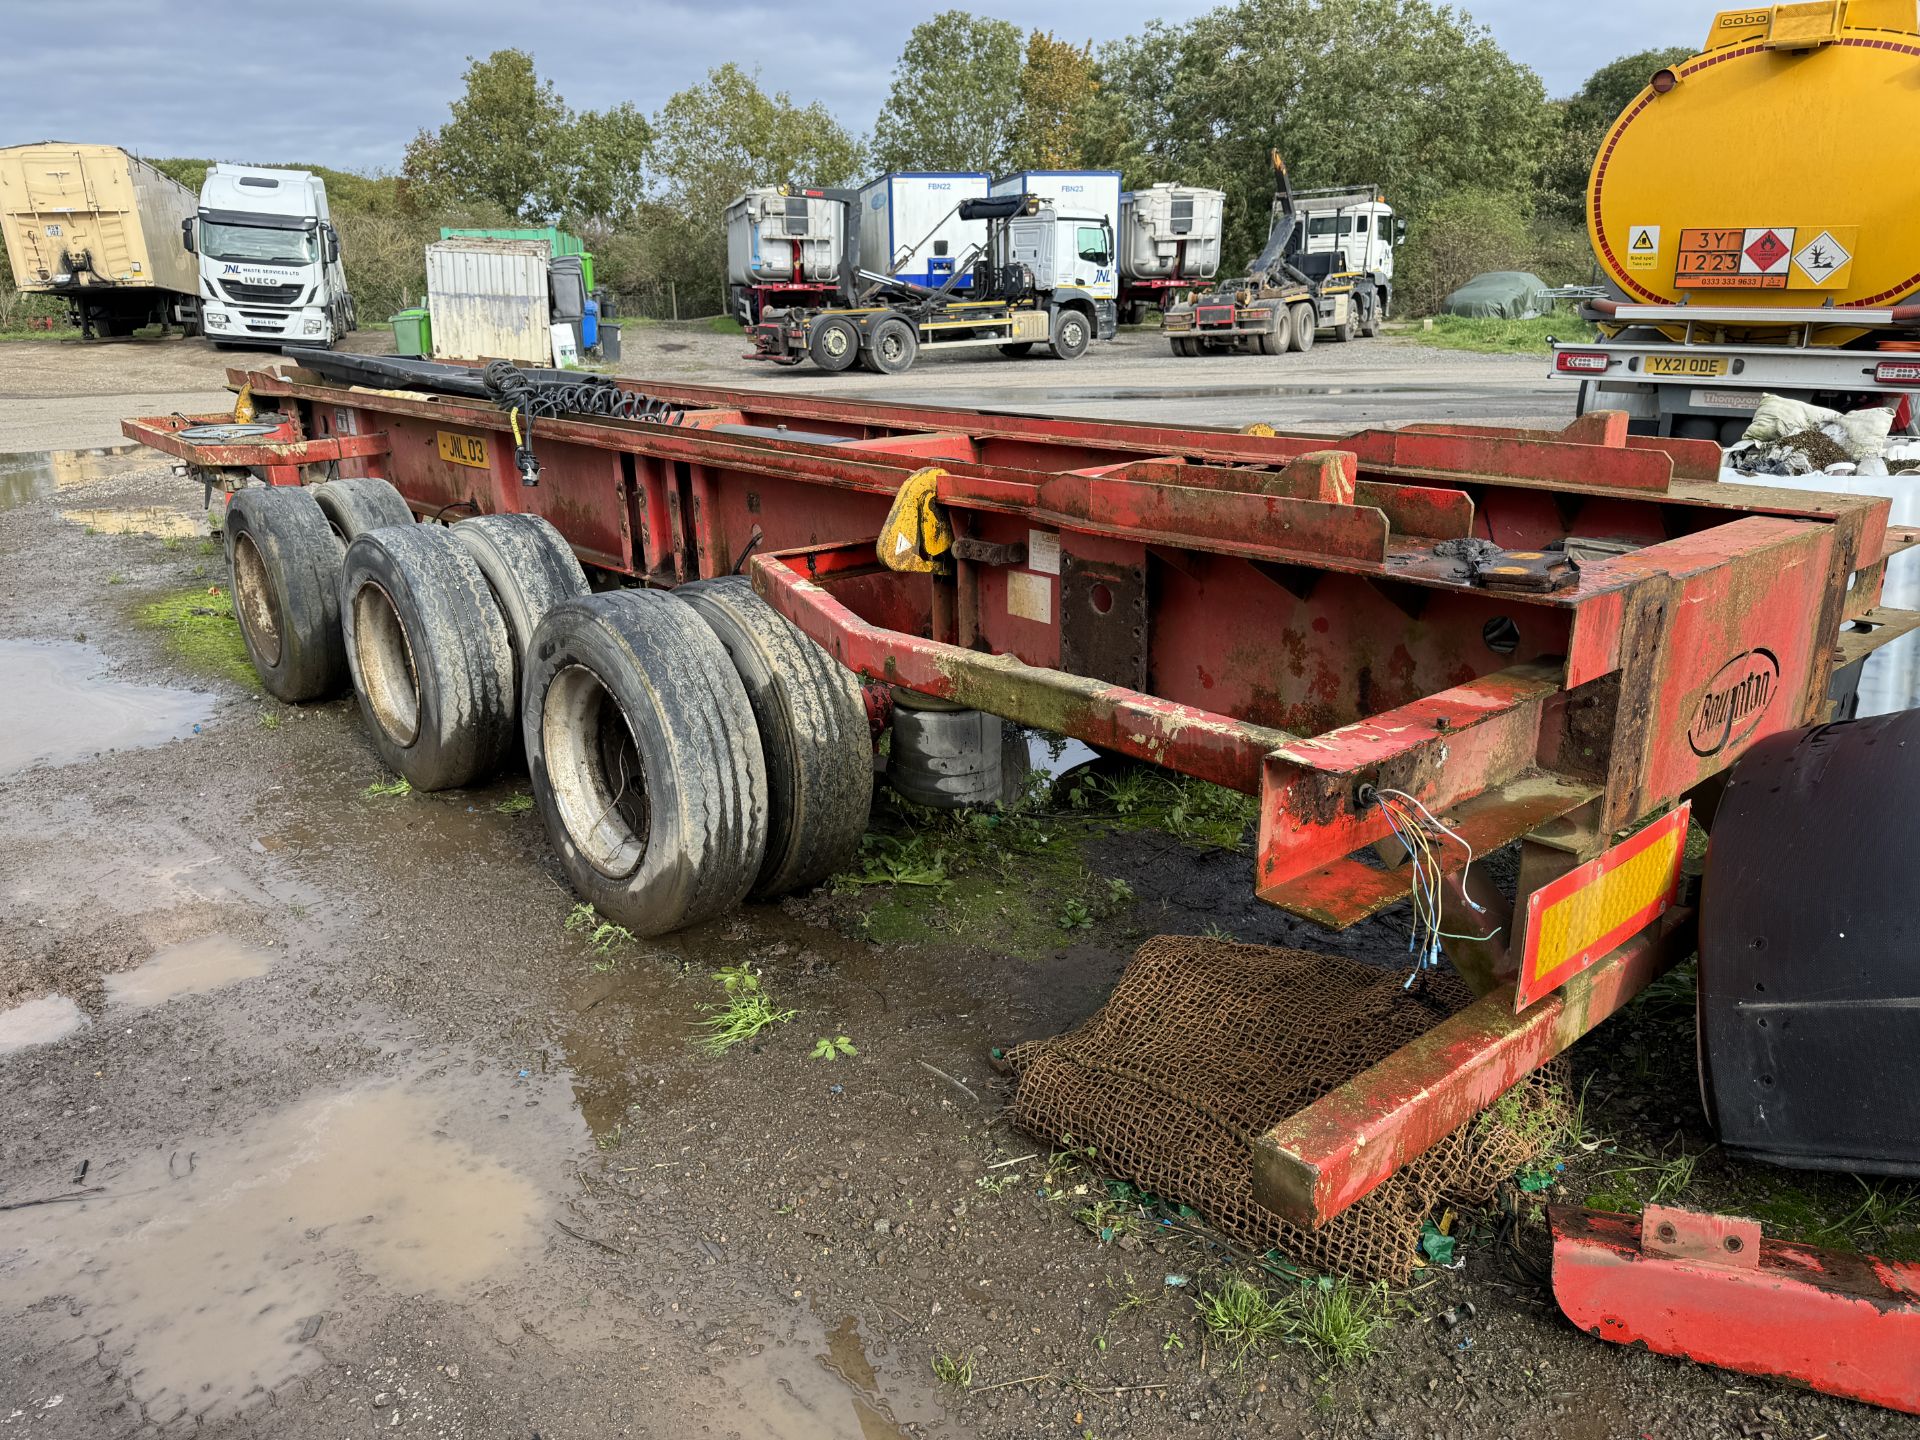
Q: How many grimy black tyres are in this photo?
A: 6